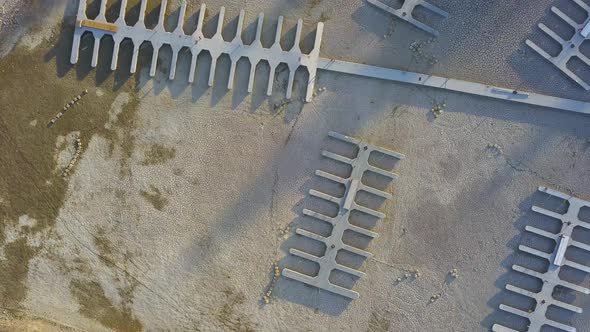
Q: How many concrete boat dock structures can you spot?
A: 5